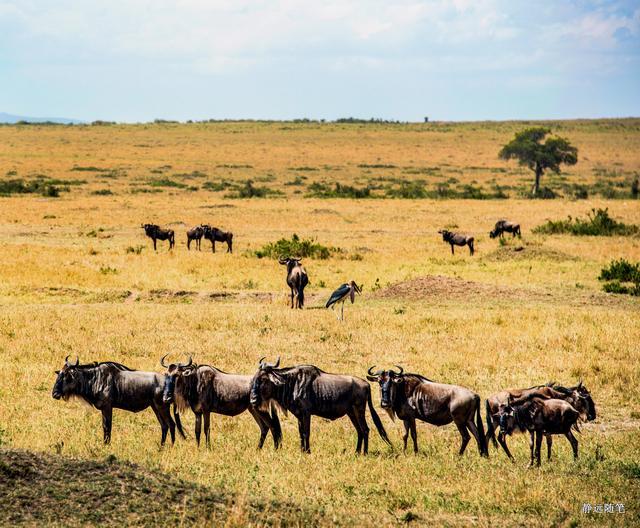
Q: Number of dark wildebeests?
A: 12